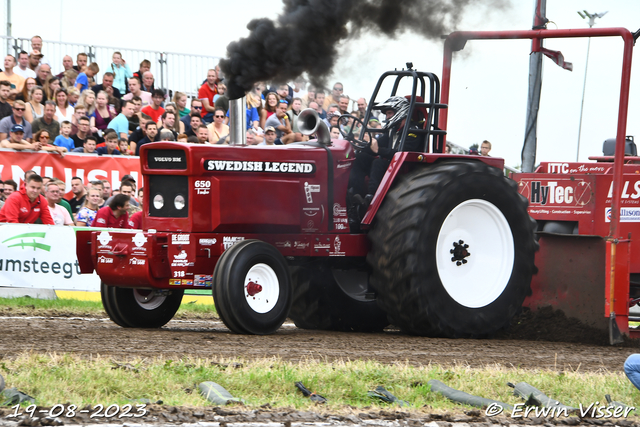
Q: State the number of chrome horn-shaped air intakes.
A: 1